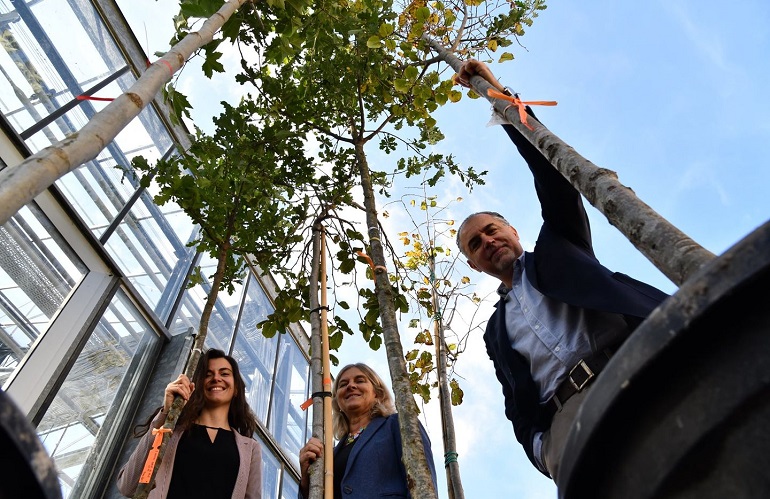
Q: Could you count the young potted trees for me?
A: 6